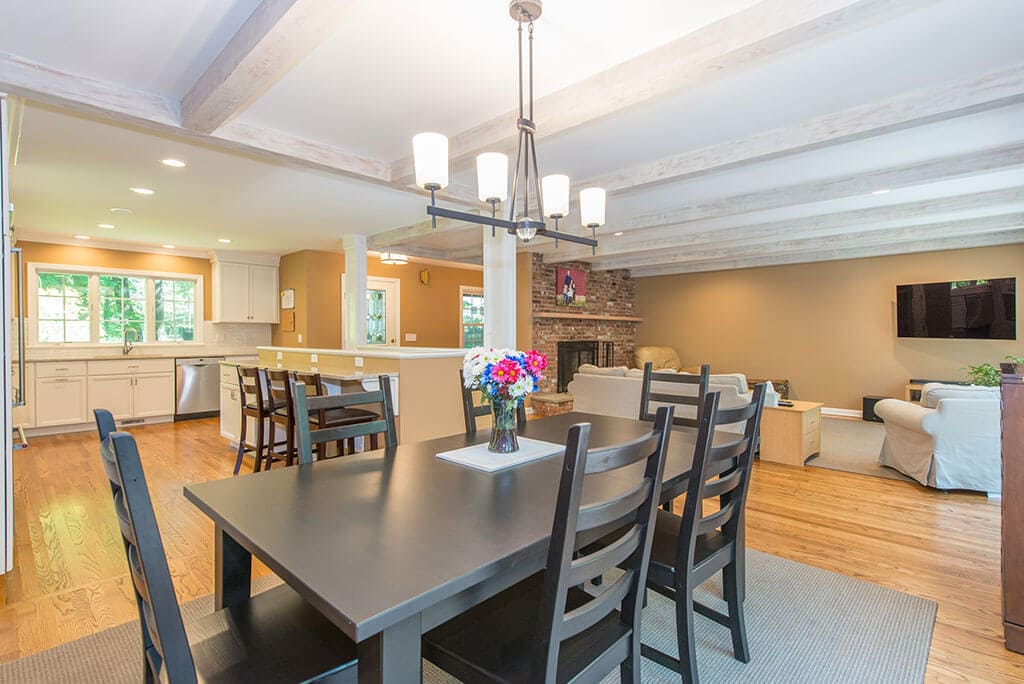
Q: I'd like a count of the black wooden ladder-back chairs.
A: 6